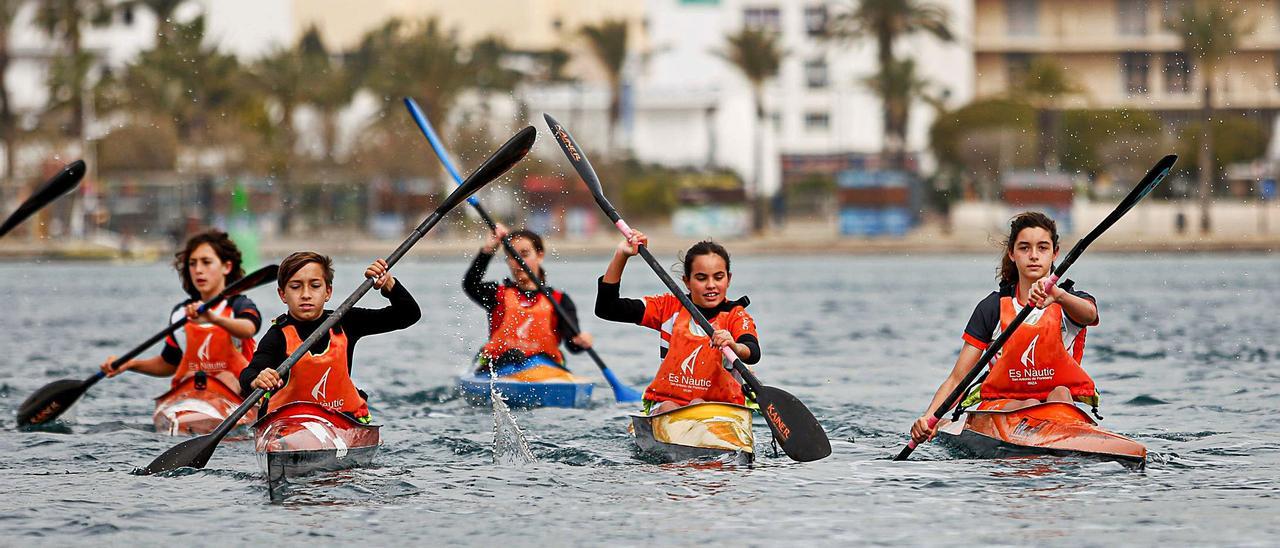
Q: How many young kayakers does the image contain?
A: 5